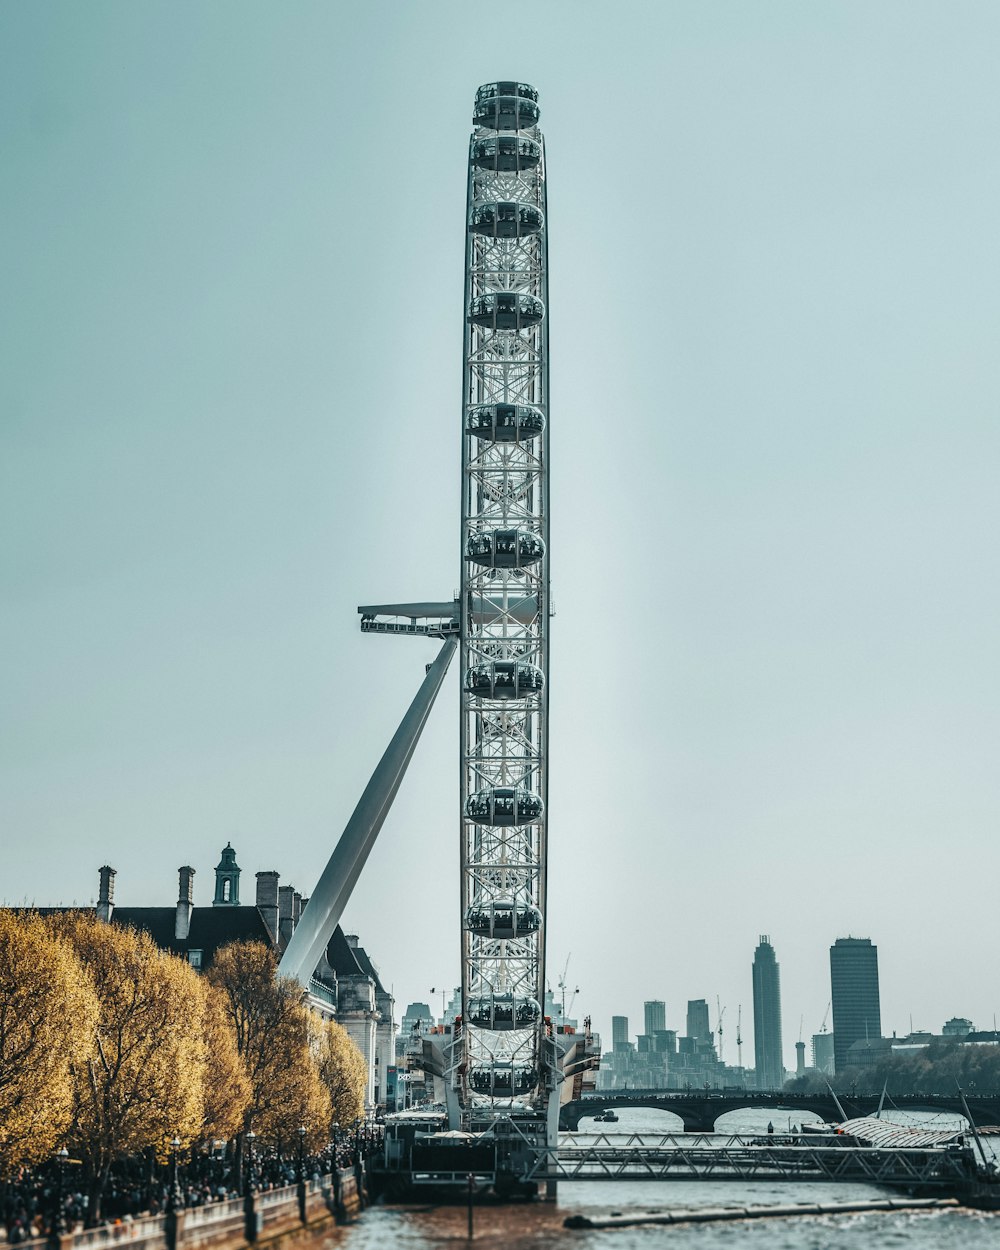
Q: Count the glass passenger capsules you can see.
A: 12